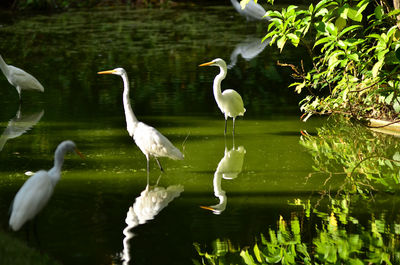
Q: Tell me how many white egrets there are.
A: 5